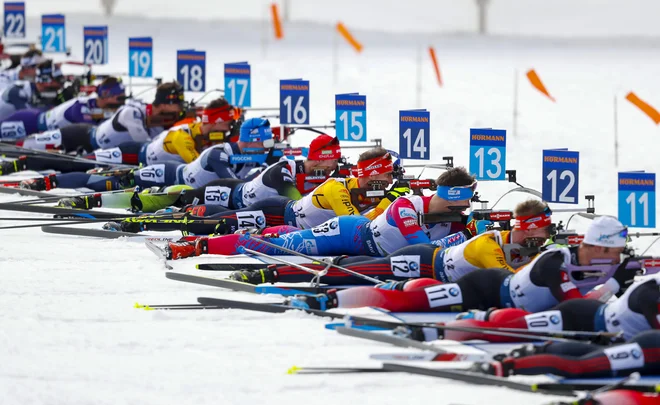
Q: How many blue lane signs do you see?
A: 12